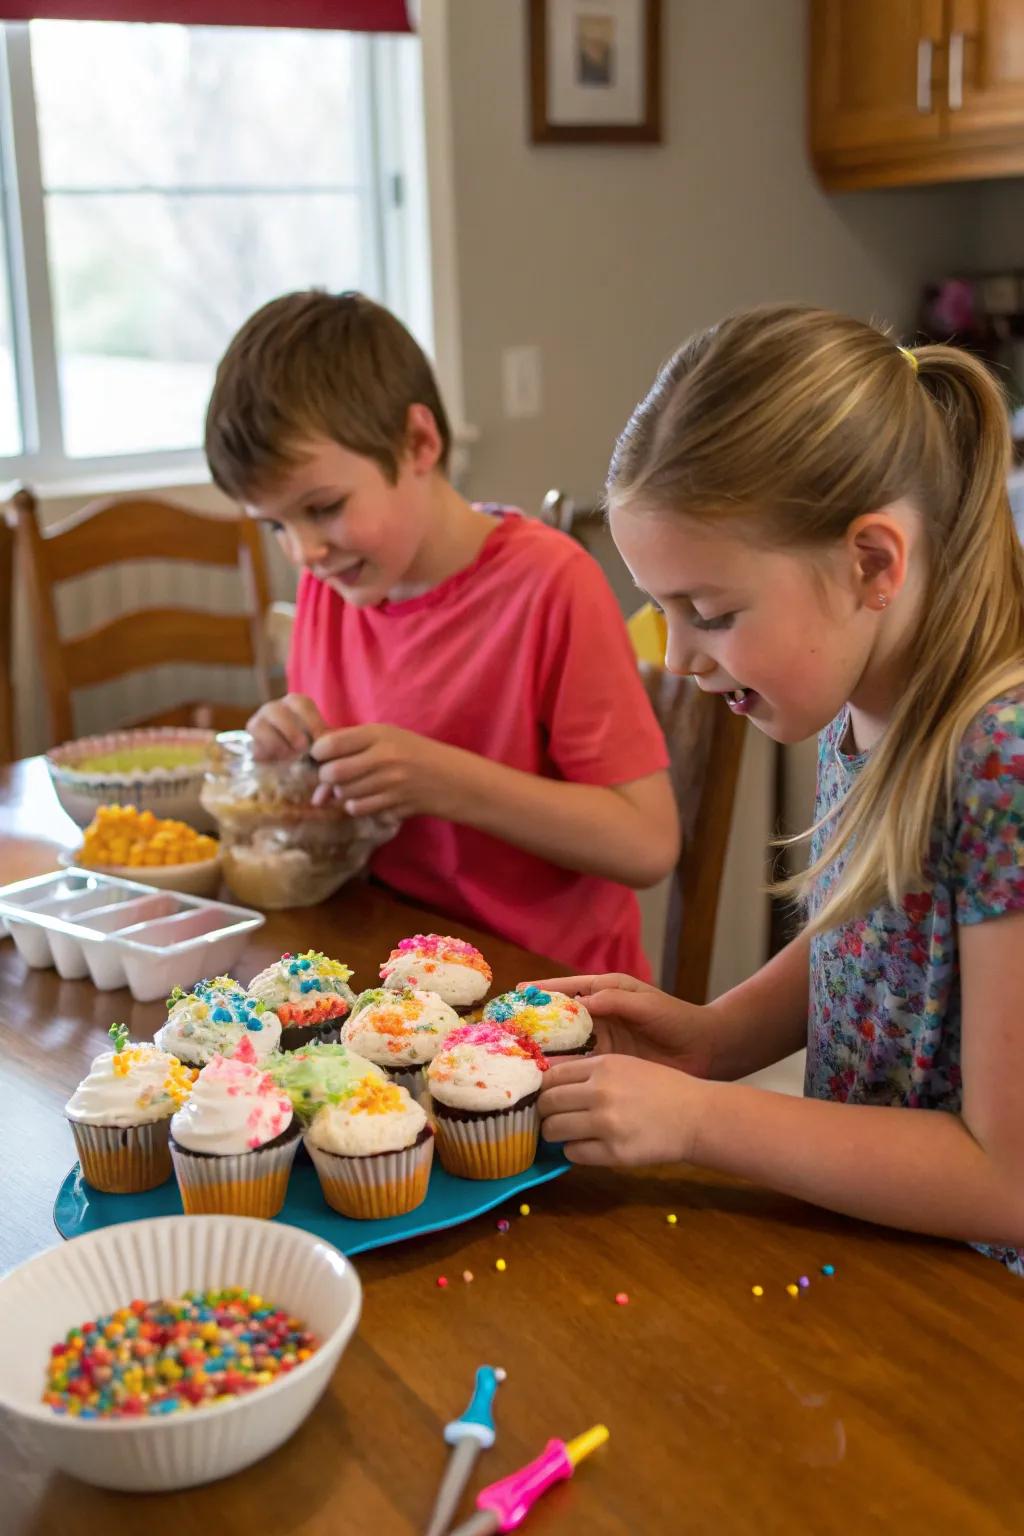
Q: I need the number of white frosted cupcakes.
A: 9